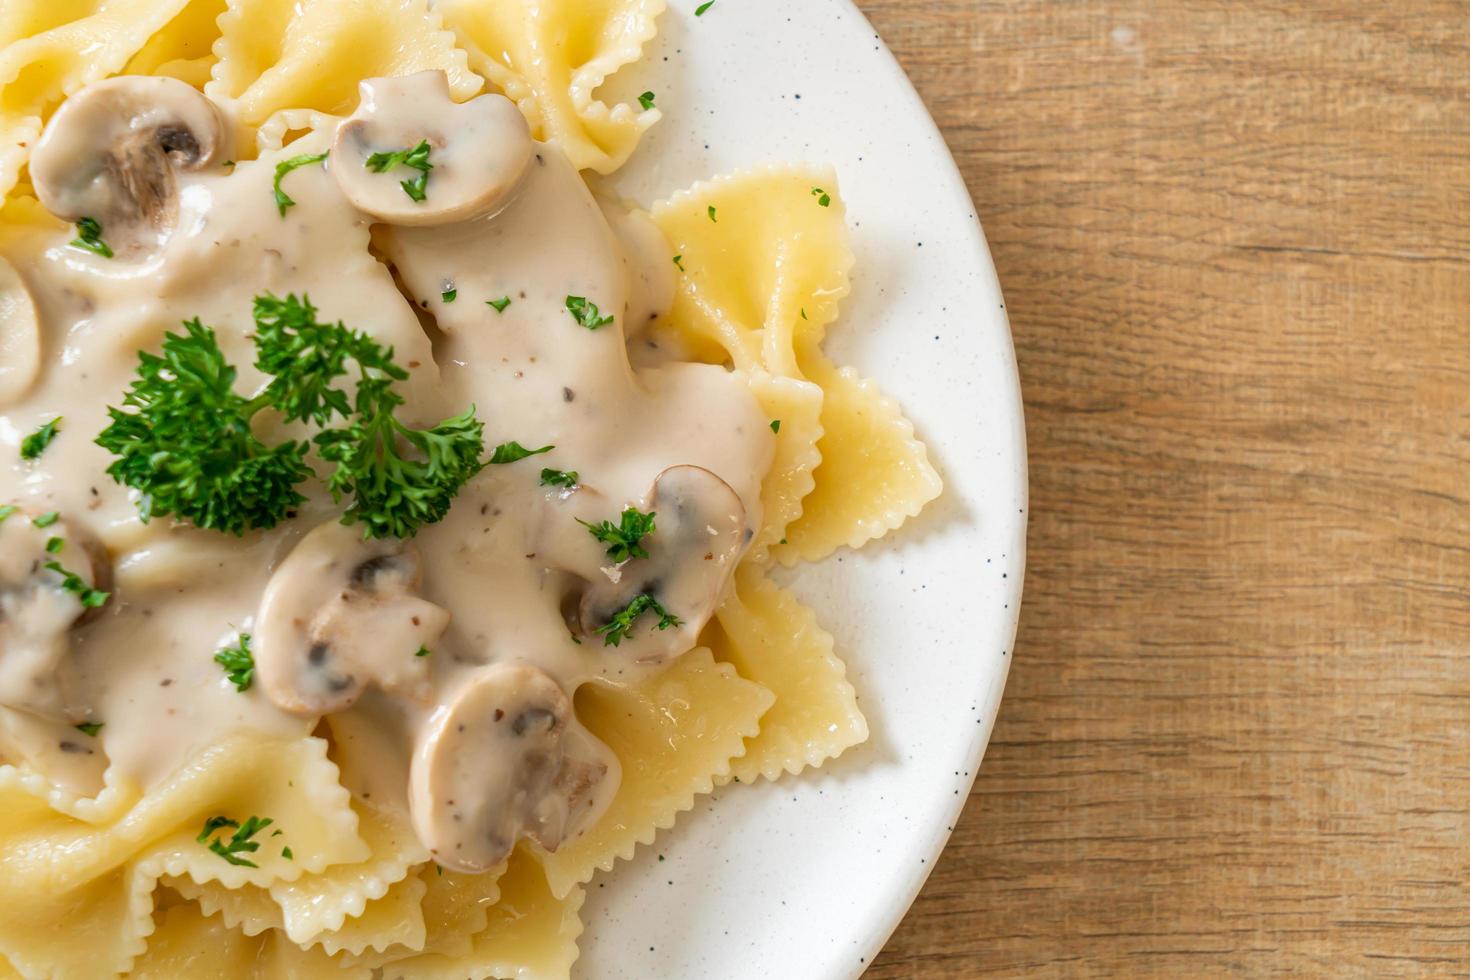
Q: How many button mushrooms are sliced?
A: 7